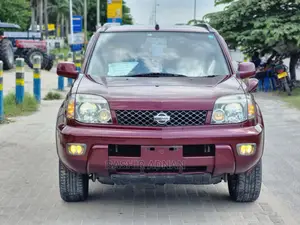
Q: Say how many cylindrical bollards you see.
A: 6